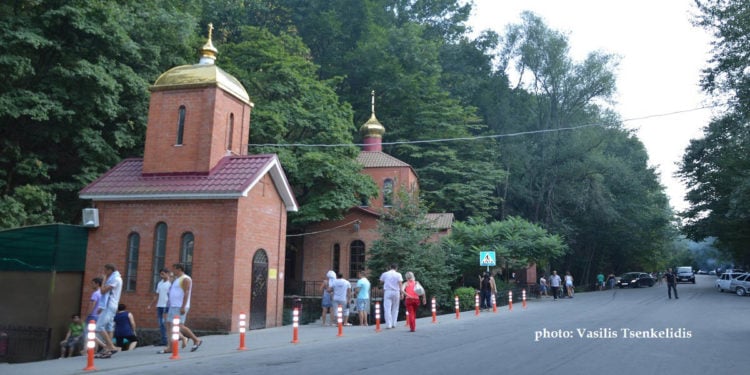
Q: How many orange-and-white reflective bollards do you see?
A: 13